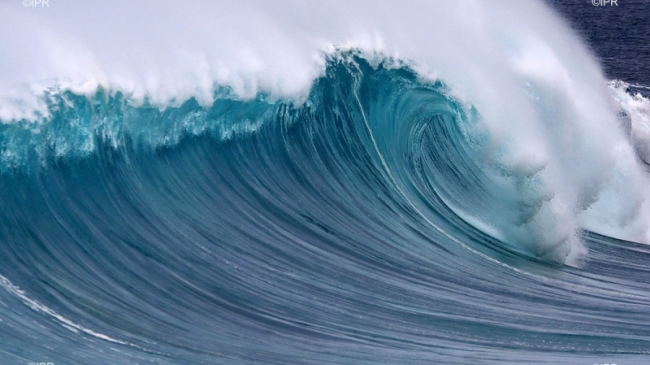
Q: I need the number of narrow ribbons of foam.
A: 2